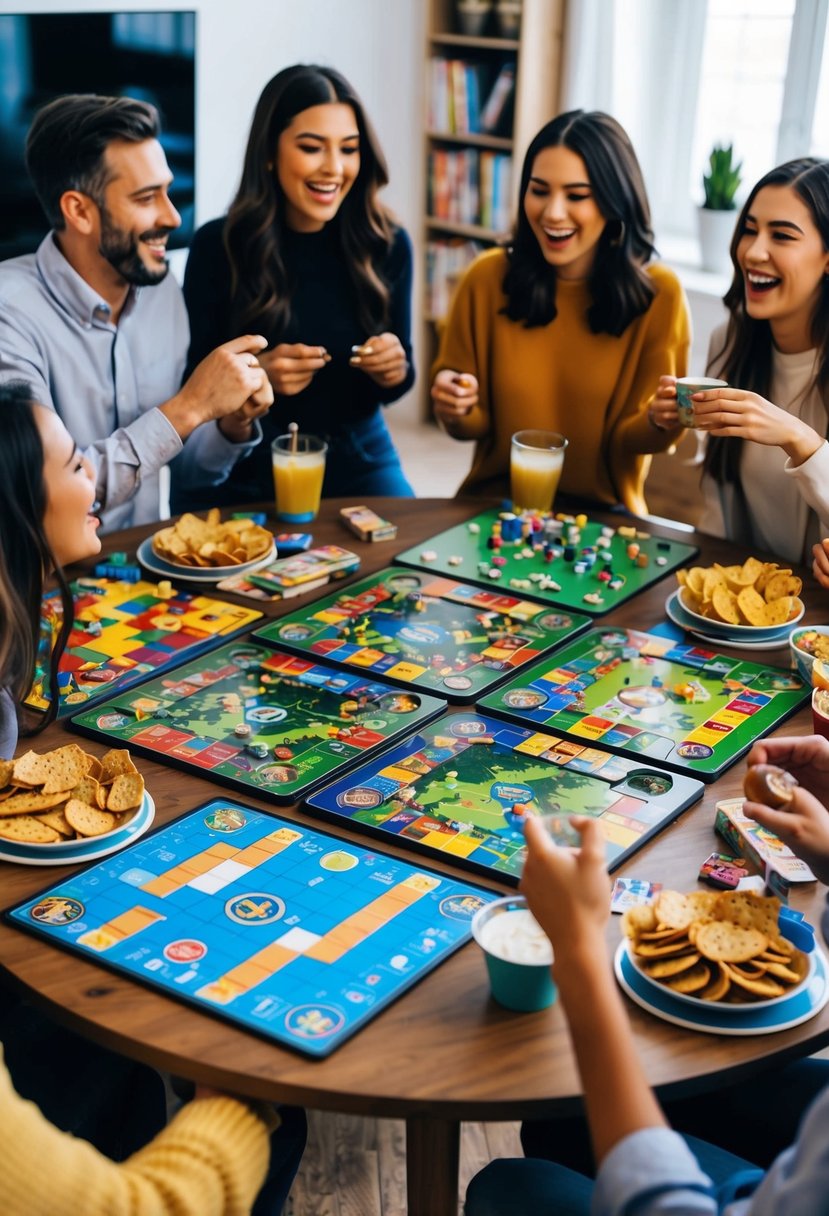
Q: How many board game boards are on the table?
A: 7